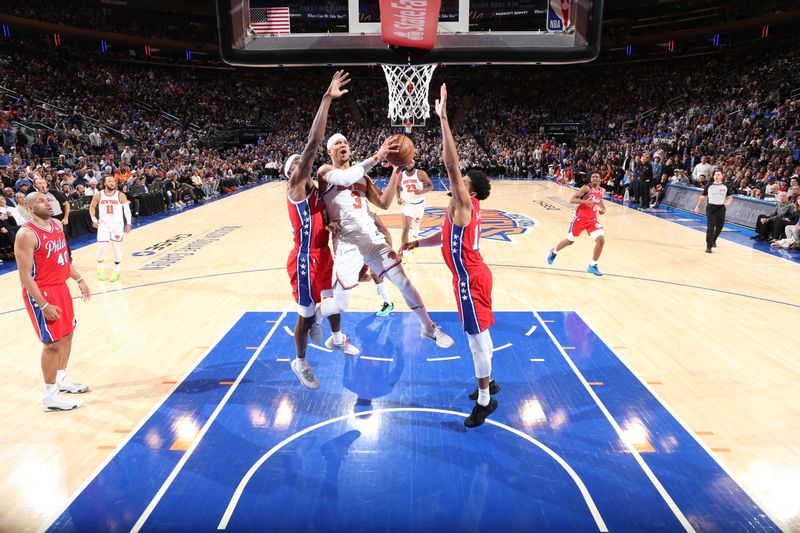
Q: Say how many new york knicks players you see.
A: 3